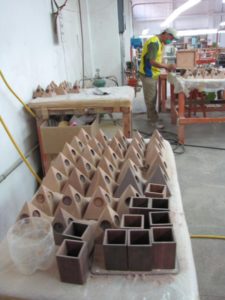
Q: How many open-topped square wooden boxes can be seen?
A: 10